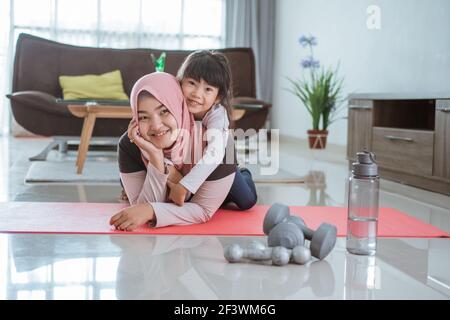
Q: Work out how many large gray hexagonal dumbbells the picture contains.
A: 2